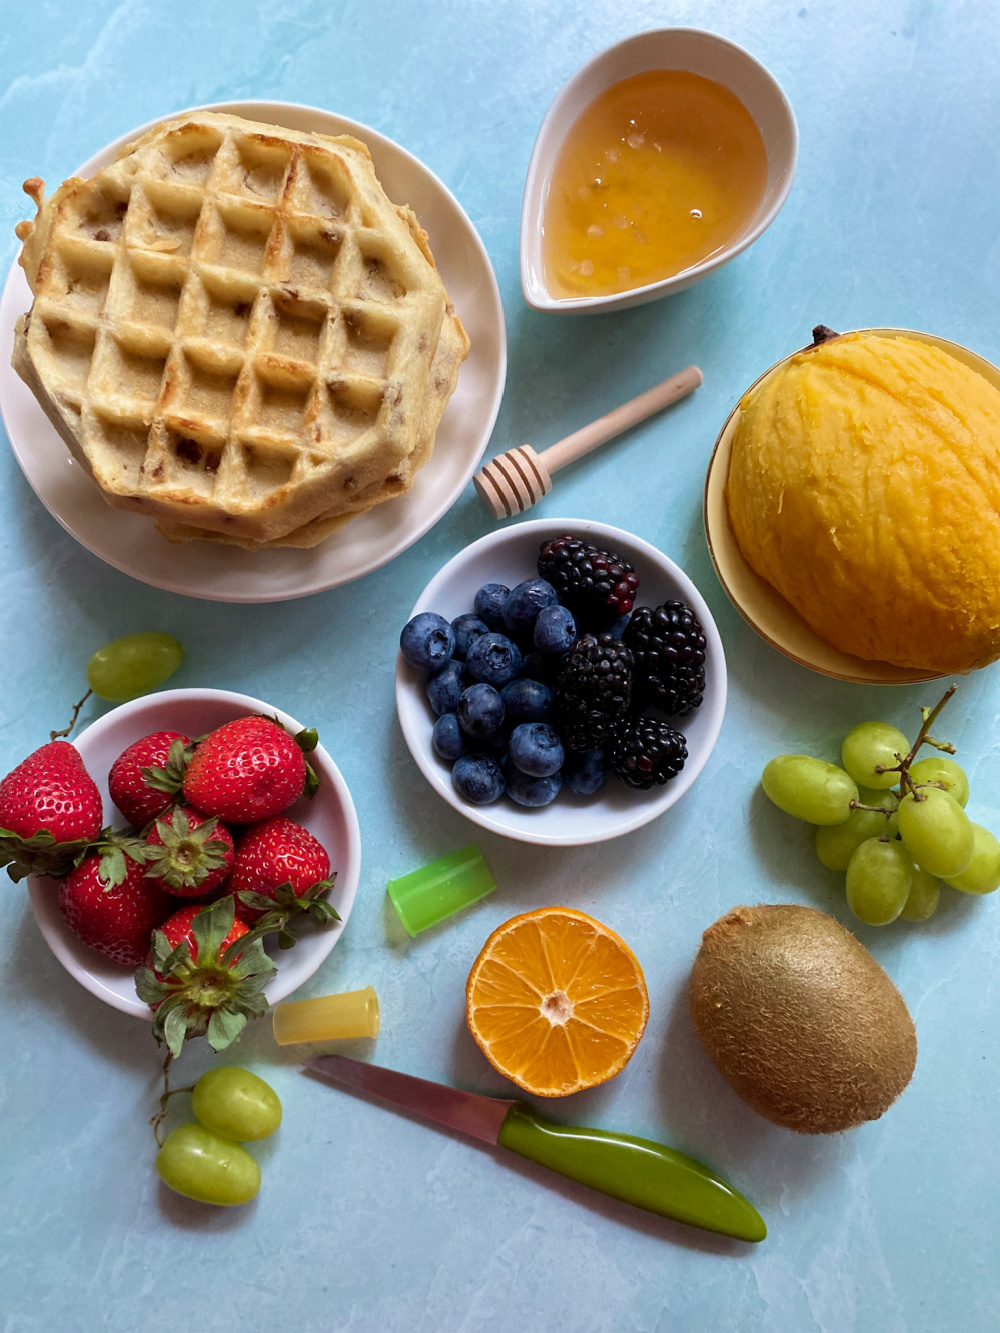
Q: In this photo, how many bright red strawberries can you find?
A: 7